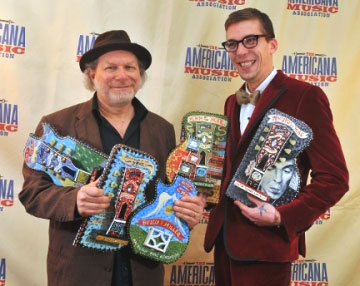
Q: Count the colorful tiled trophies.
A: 5